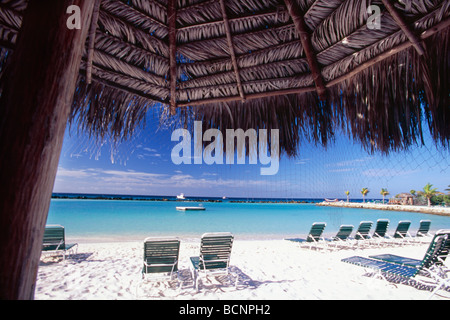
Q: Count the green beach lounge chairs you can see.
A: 11